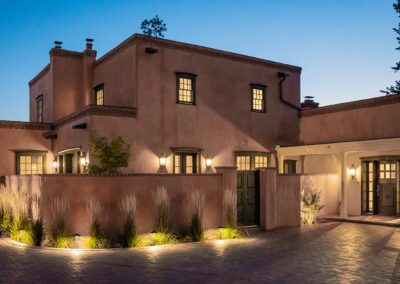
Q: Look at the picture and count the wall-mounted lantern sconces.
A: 5